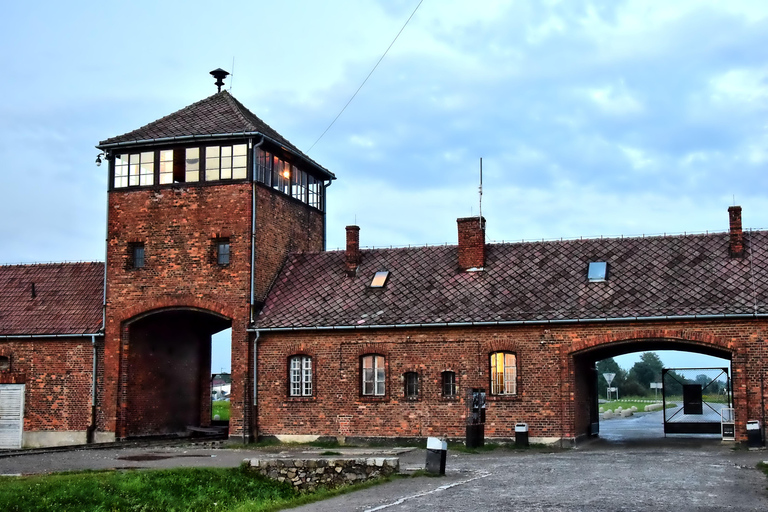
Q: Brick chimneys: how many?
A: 3